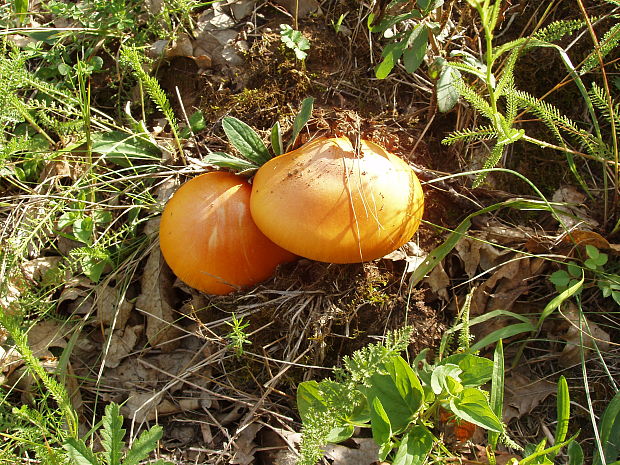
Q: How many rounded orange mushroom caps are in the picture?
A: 2